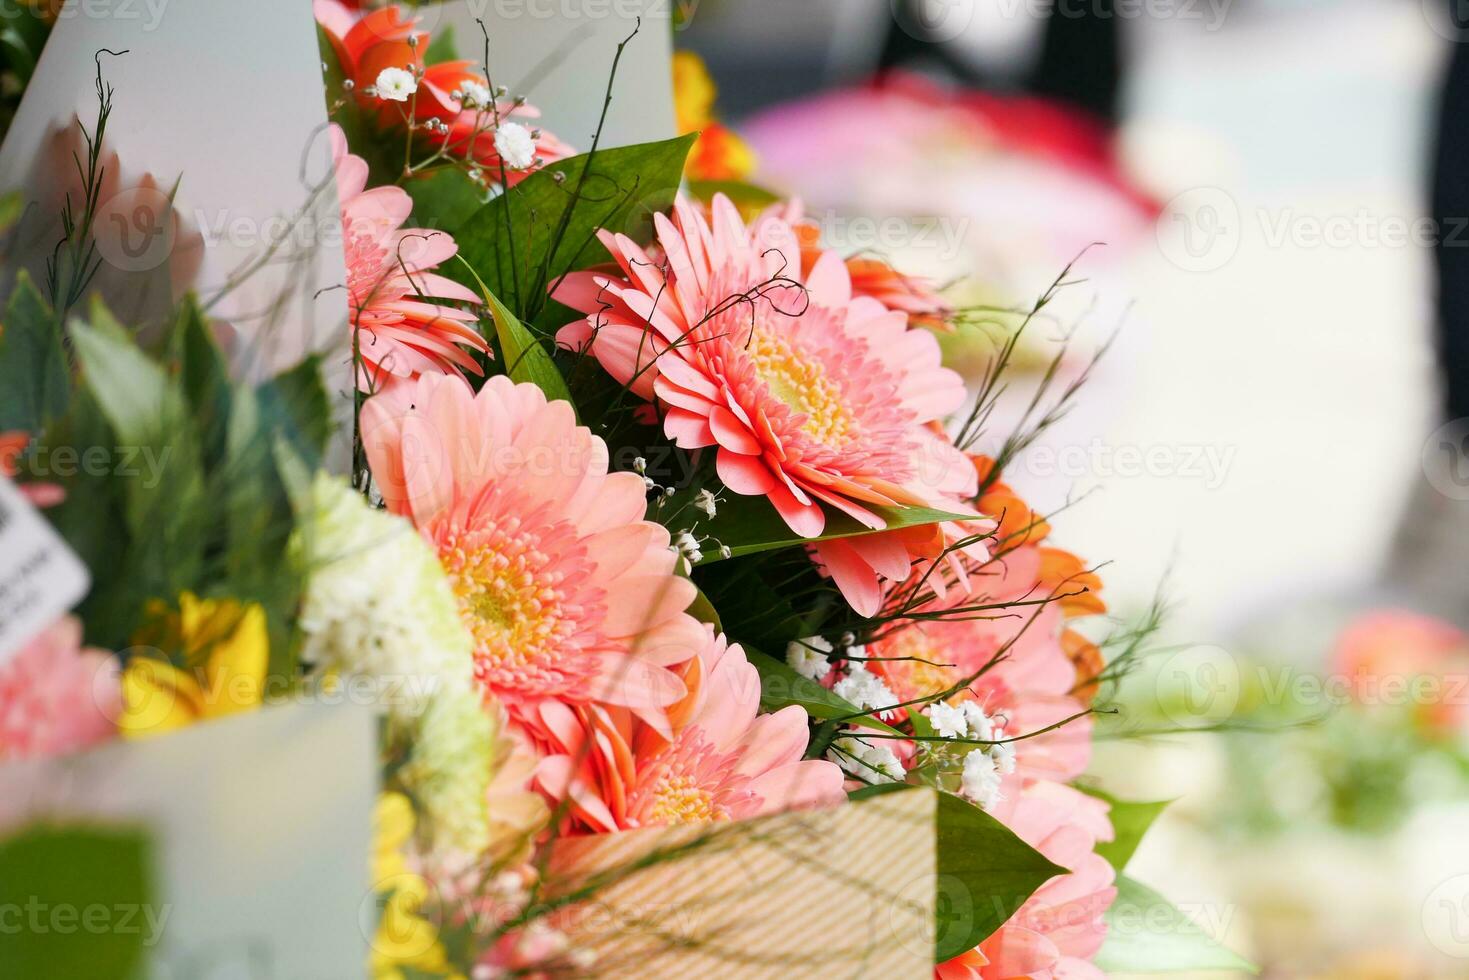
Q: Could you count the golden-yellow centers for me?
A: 4